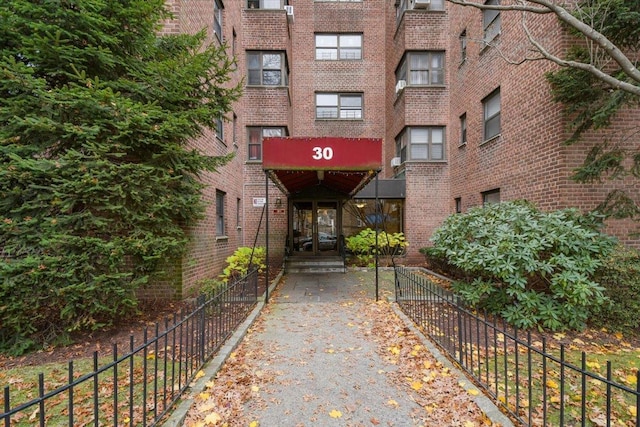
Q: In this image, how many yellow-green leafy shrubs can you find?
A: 2